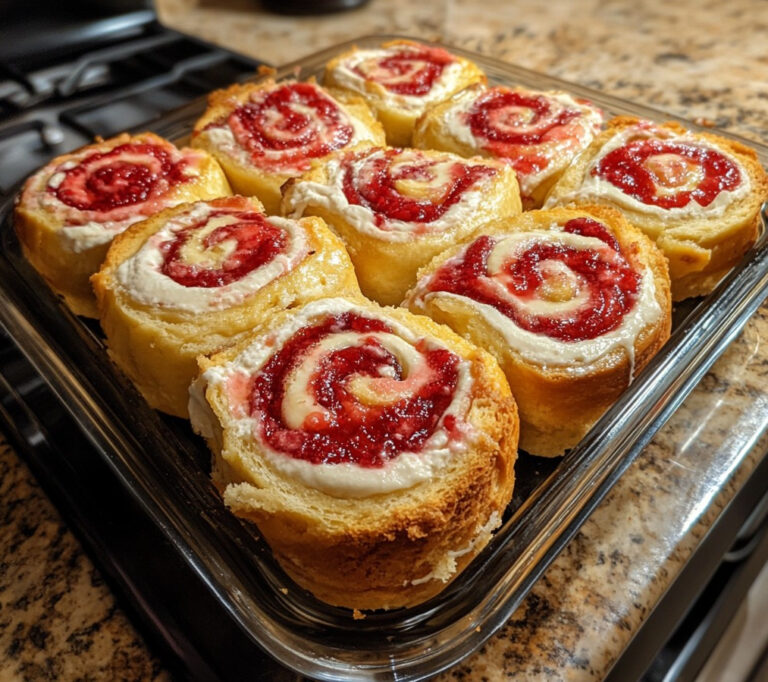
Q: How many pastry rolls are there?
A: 9